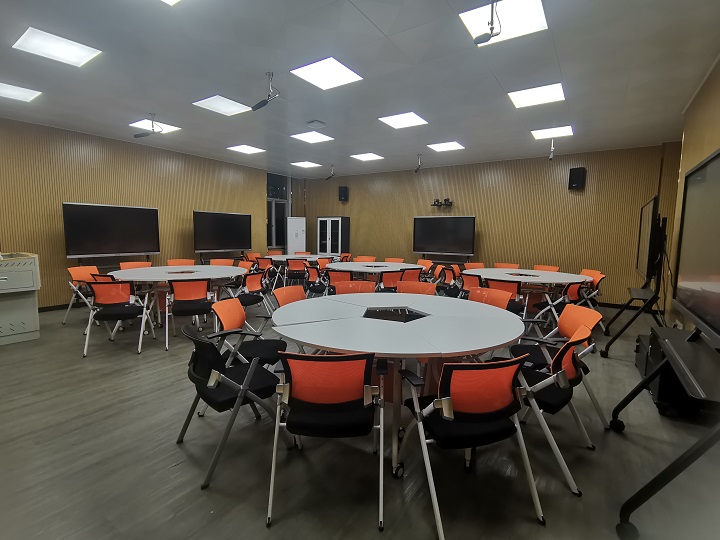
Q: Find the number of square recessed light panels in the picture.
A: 15